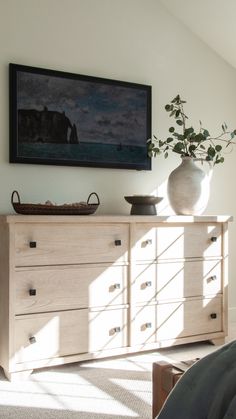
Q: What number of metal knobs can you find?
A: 12